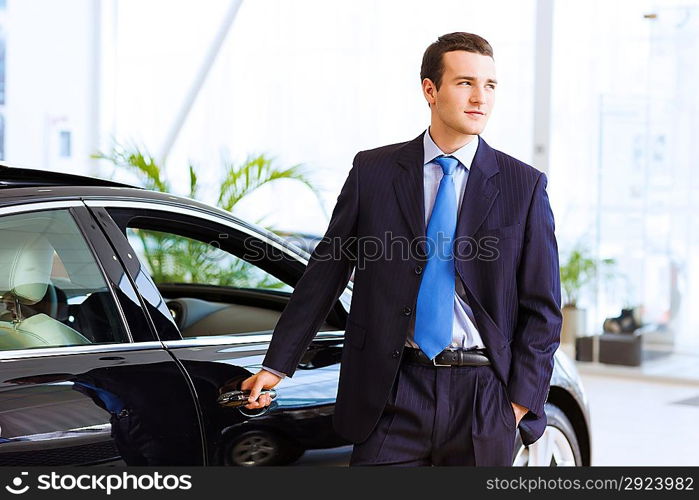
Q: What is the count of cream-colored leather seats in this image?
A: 1